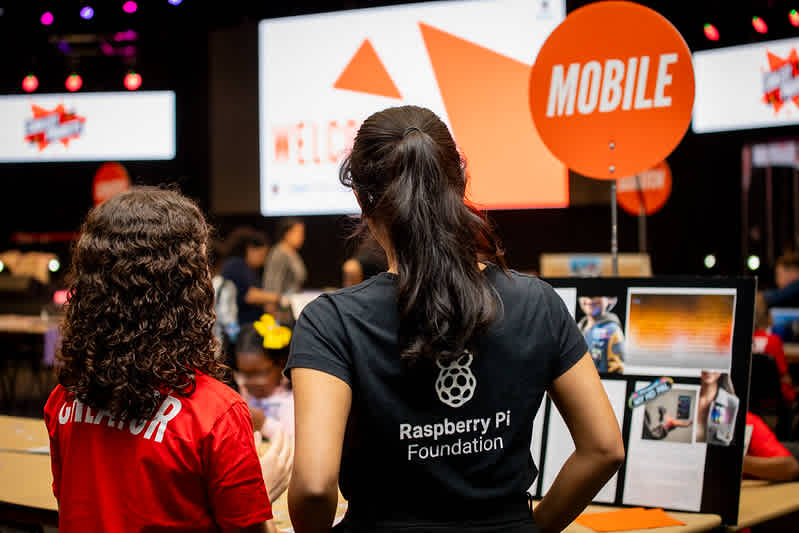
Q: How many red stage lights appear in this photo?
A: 6